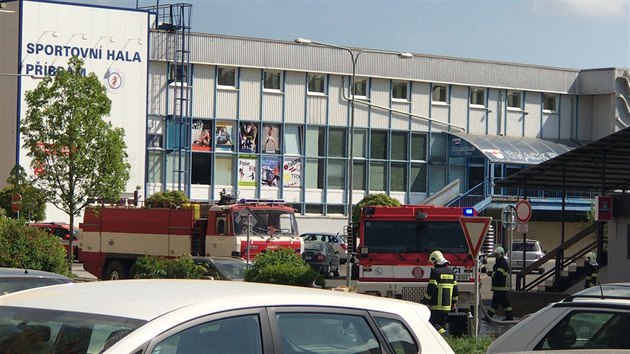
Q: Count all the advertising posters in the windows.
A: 7